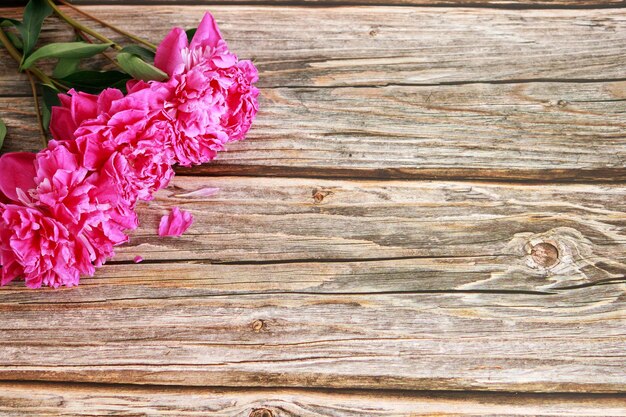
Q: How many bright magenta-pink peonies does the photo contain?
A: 3